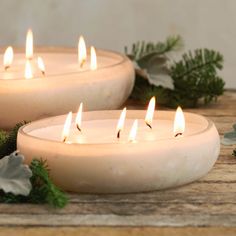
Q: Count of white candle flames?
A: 12